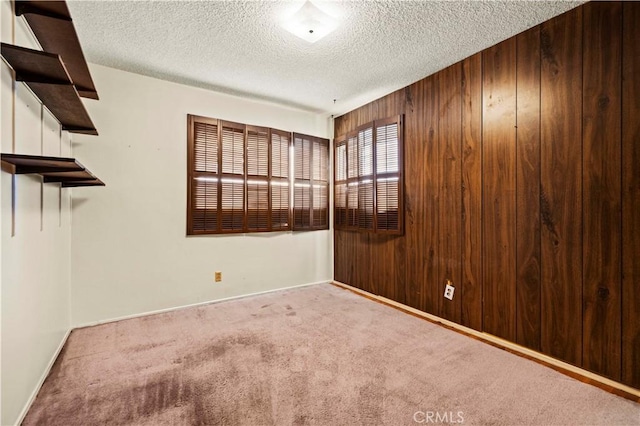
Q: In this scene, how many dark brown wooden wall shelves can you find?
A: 3